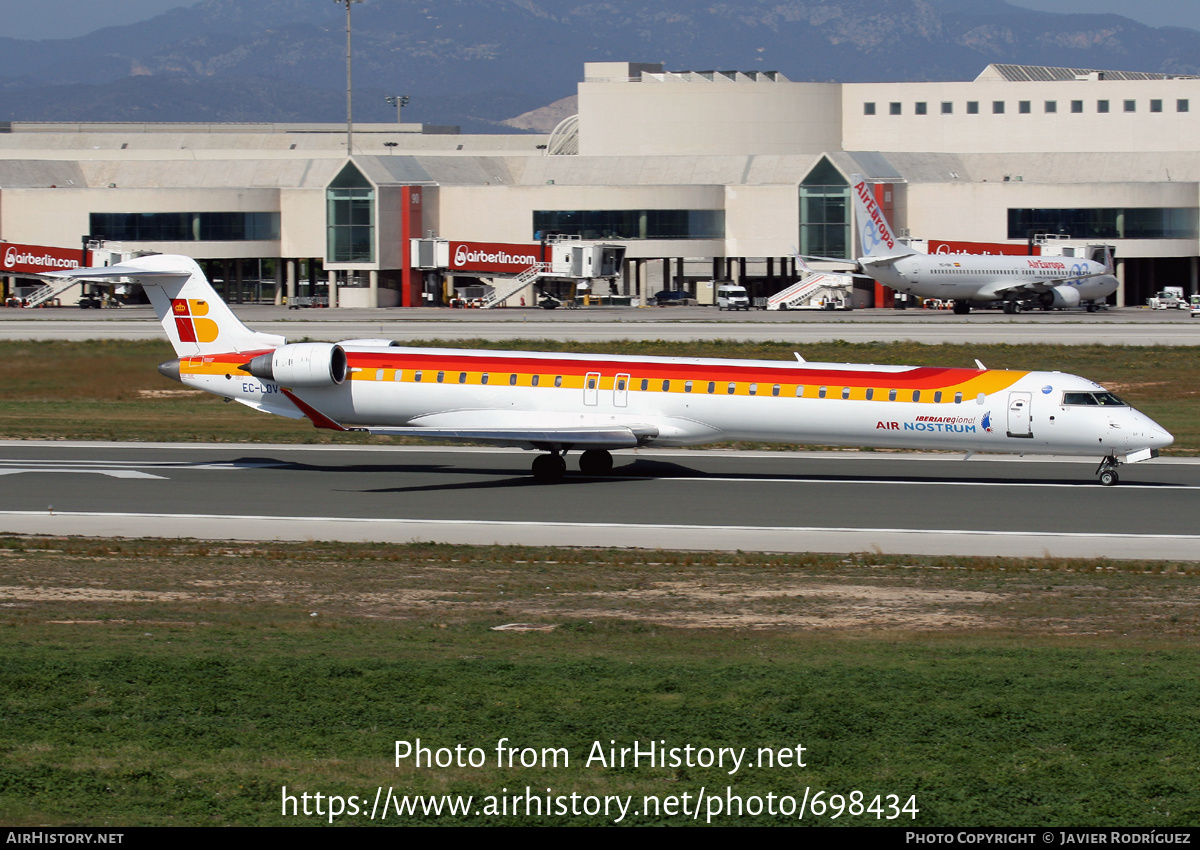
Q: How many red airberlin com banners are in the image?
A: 3